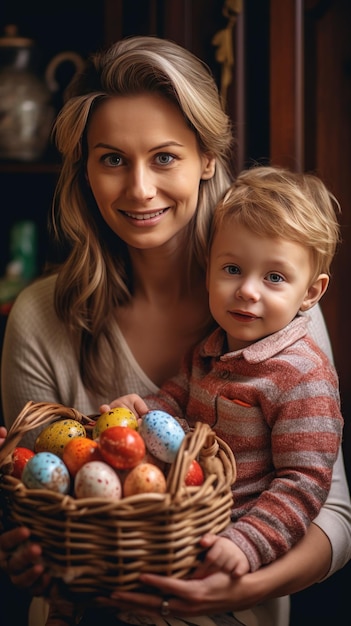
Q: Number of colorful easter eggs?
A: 10